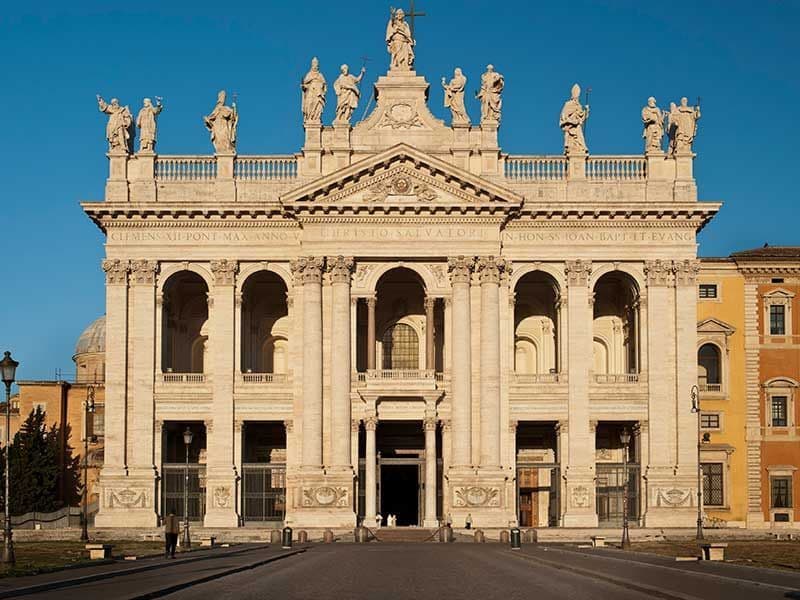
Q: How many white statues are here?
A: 11